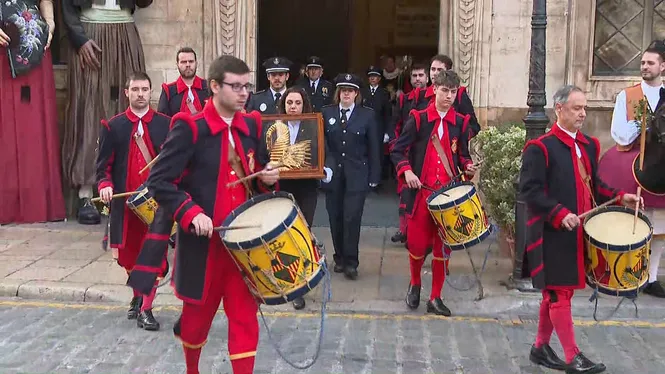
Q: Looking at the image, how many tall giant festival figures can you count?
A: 2